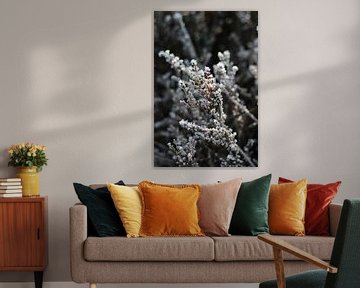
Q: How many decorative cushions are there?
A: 7